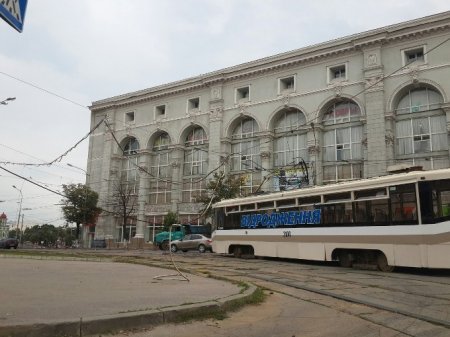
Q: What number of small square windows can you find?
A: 7